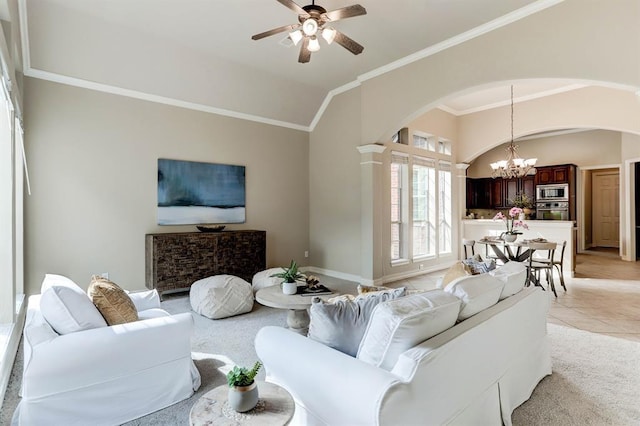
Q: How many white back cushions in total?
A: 4